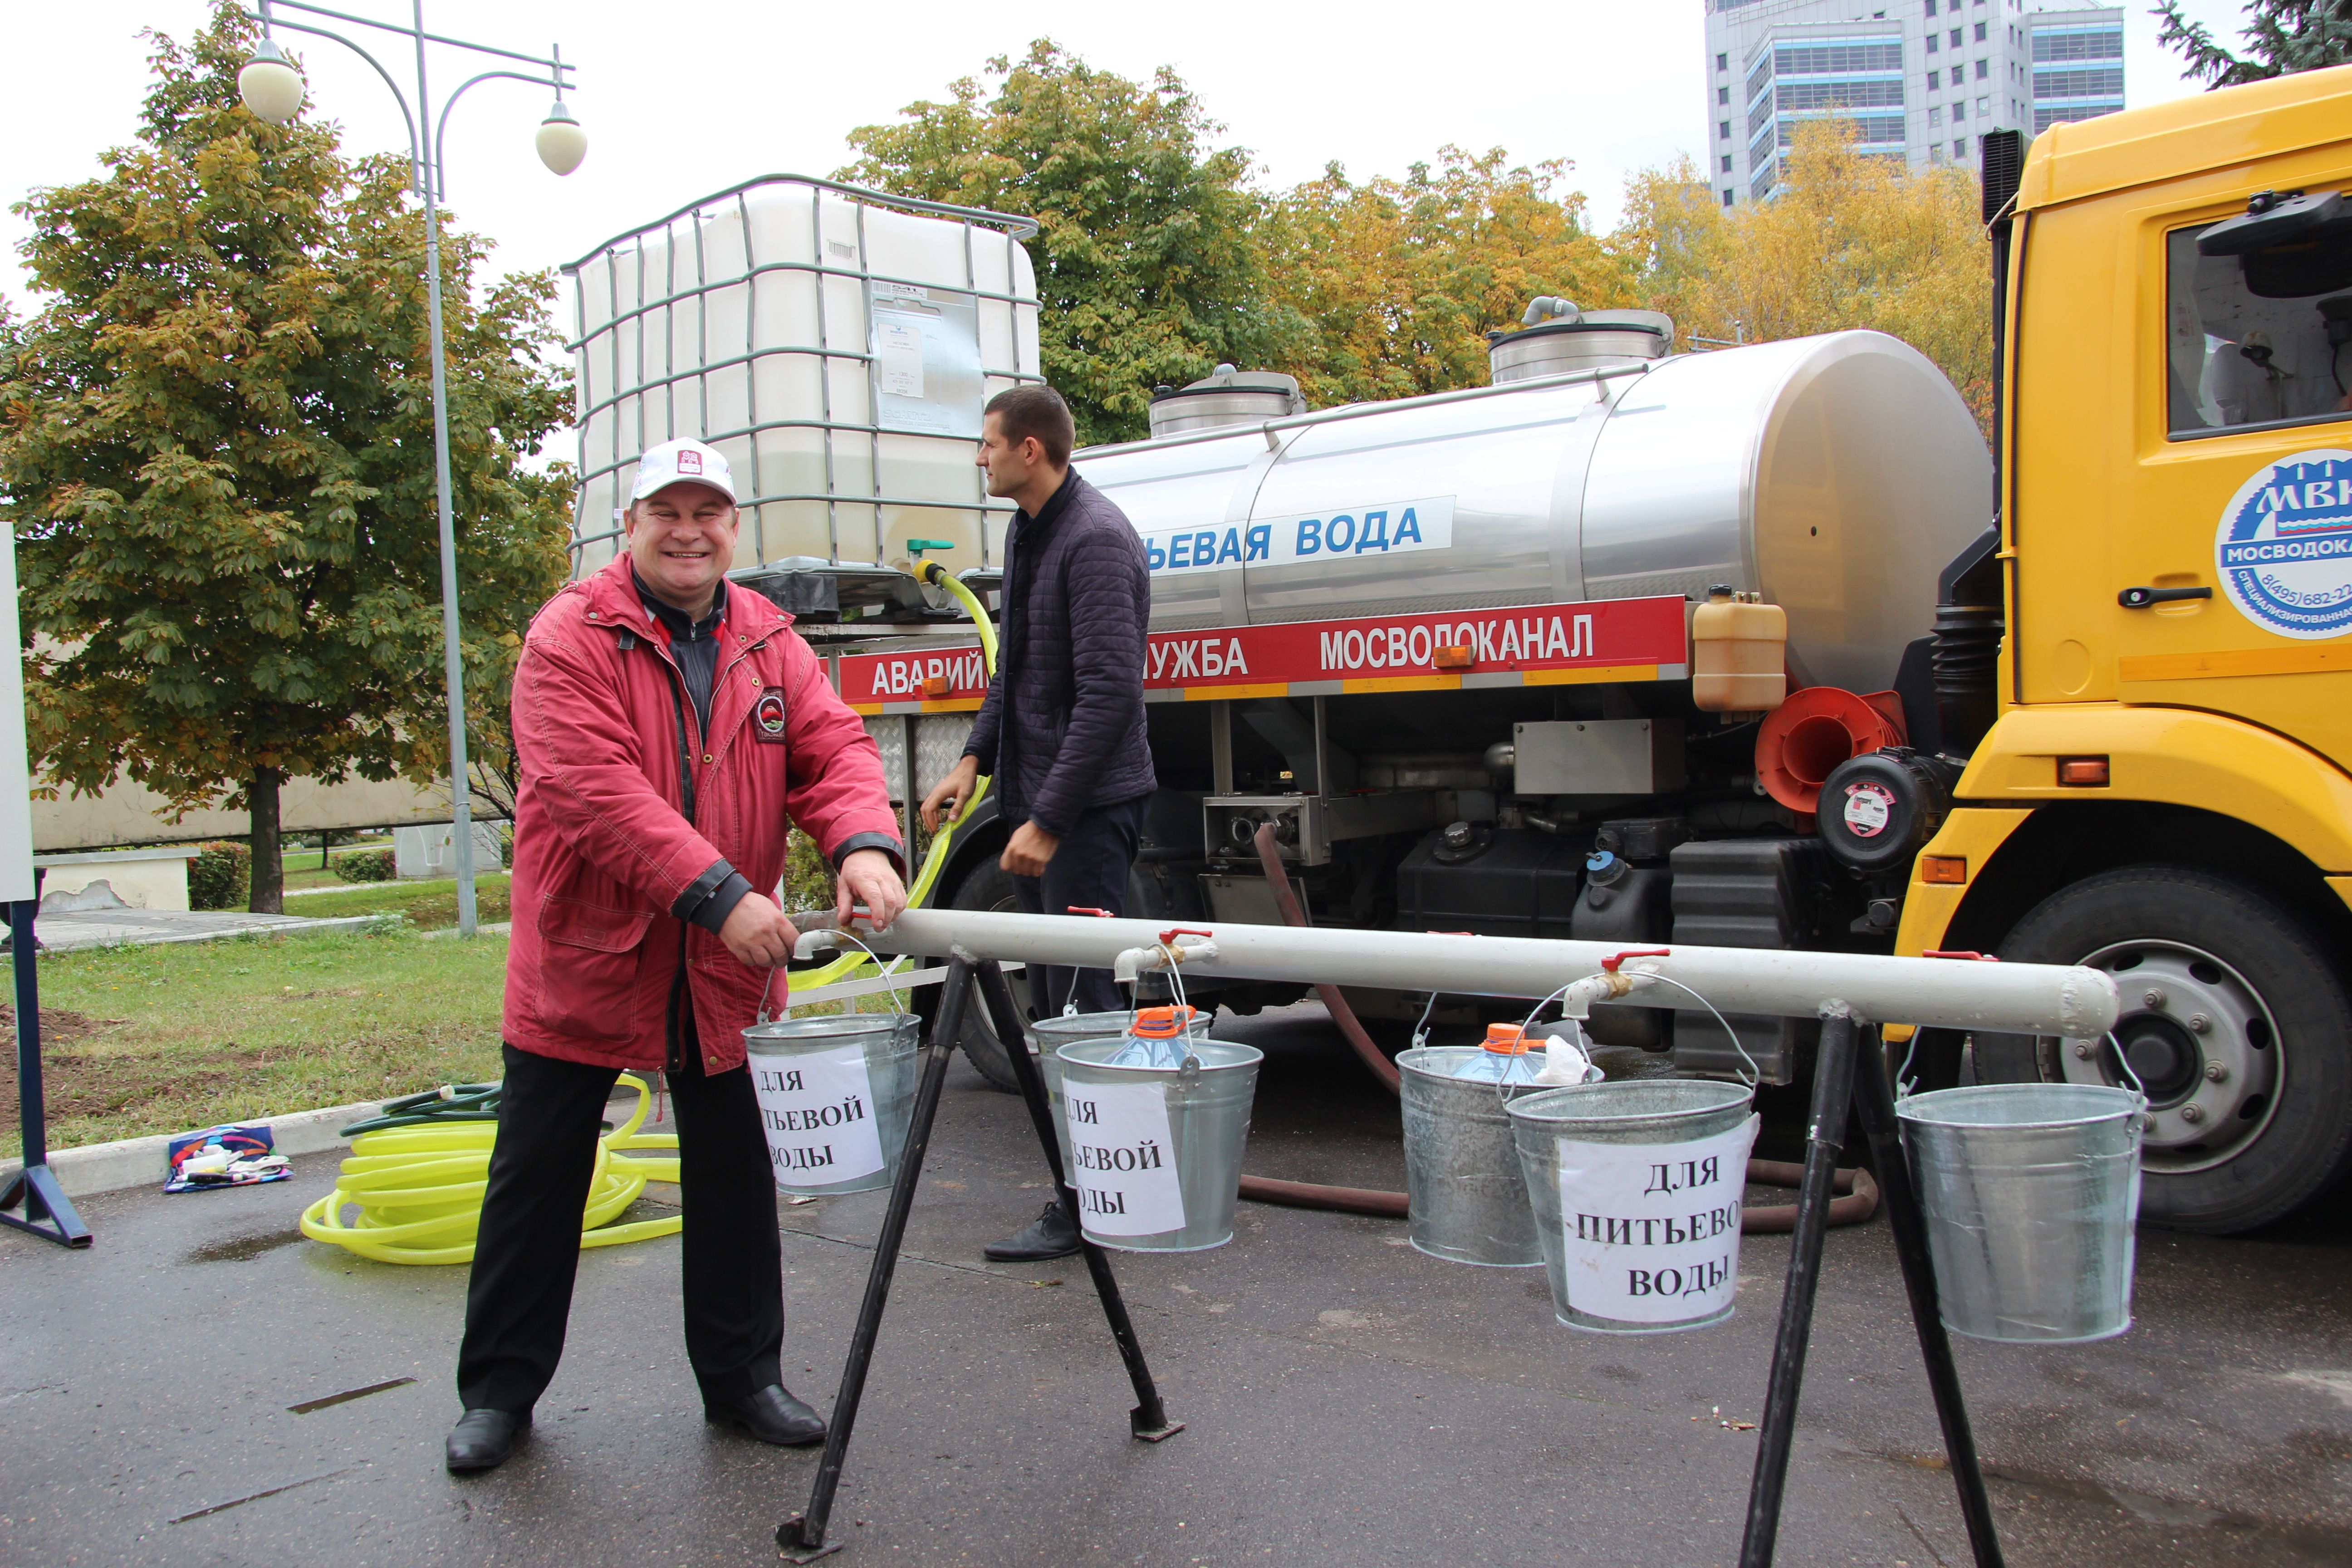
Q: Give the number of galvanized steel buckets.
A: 6